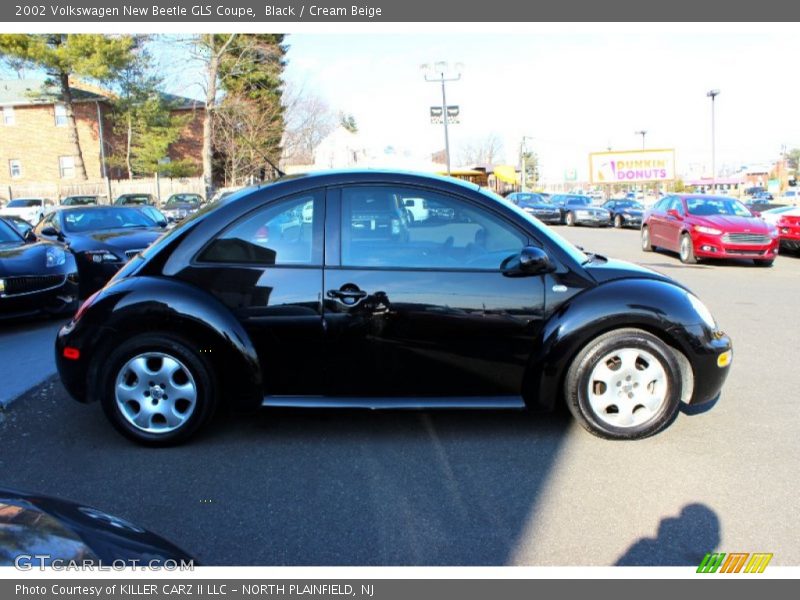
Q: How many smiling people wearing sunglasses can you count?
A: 0